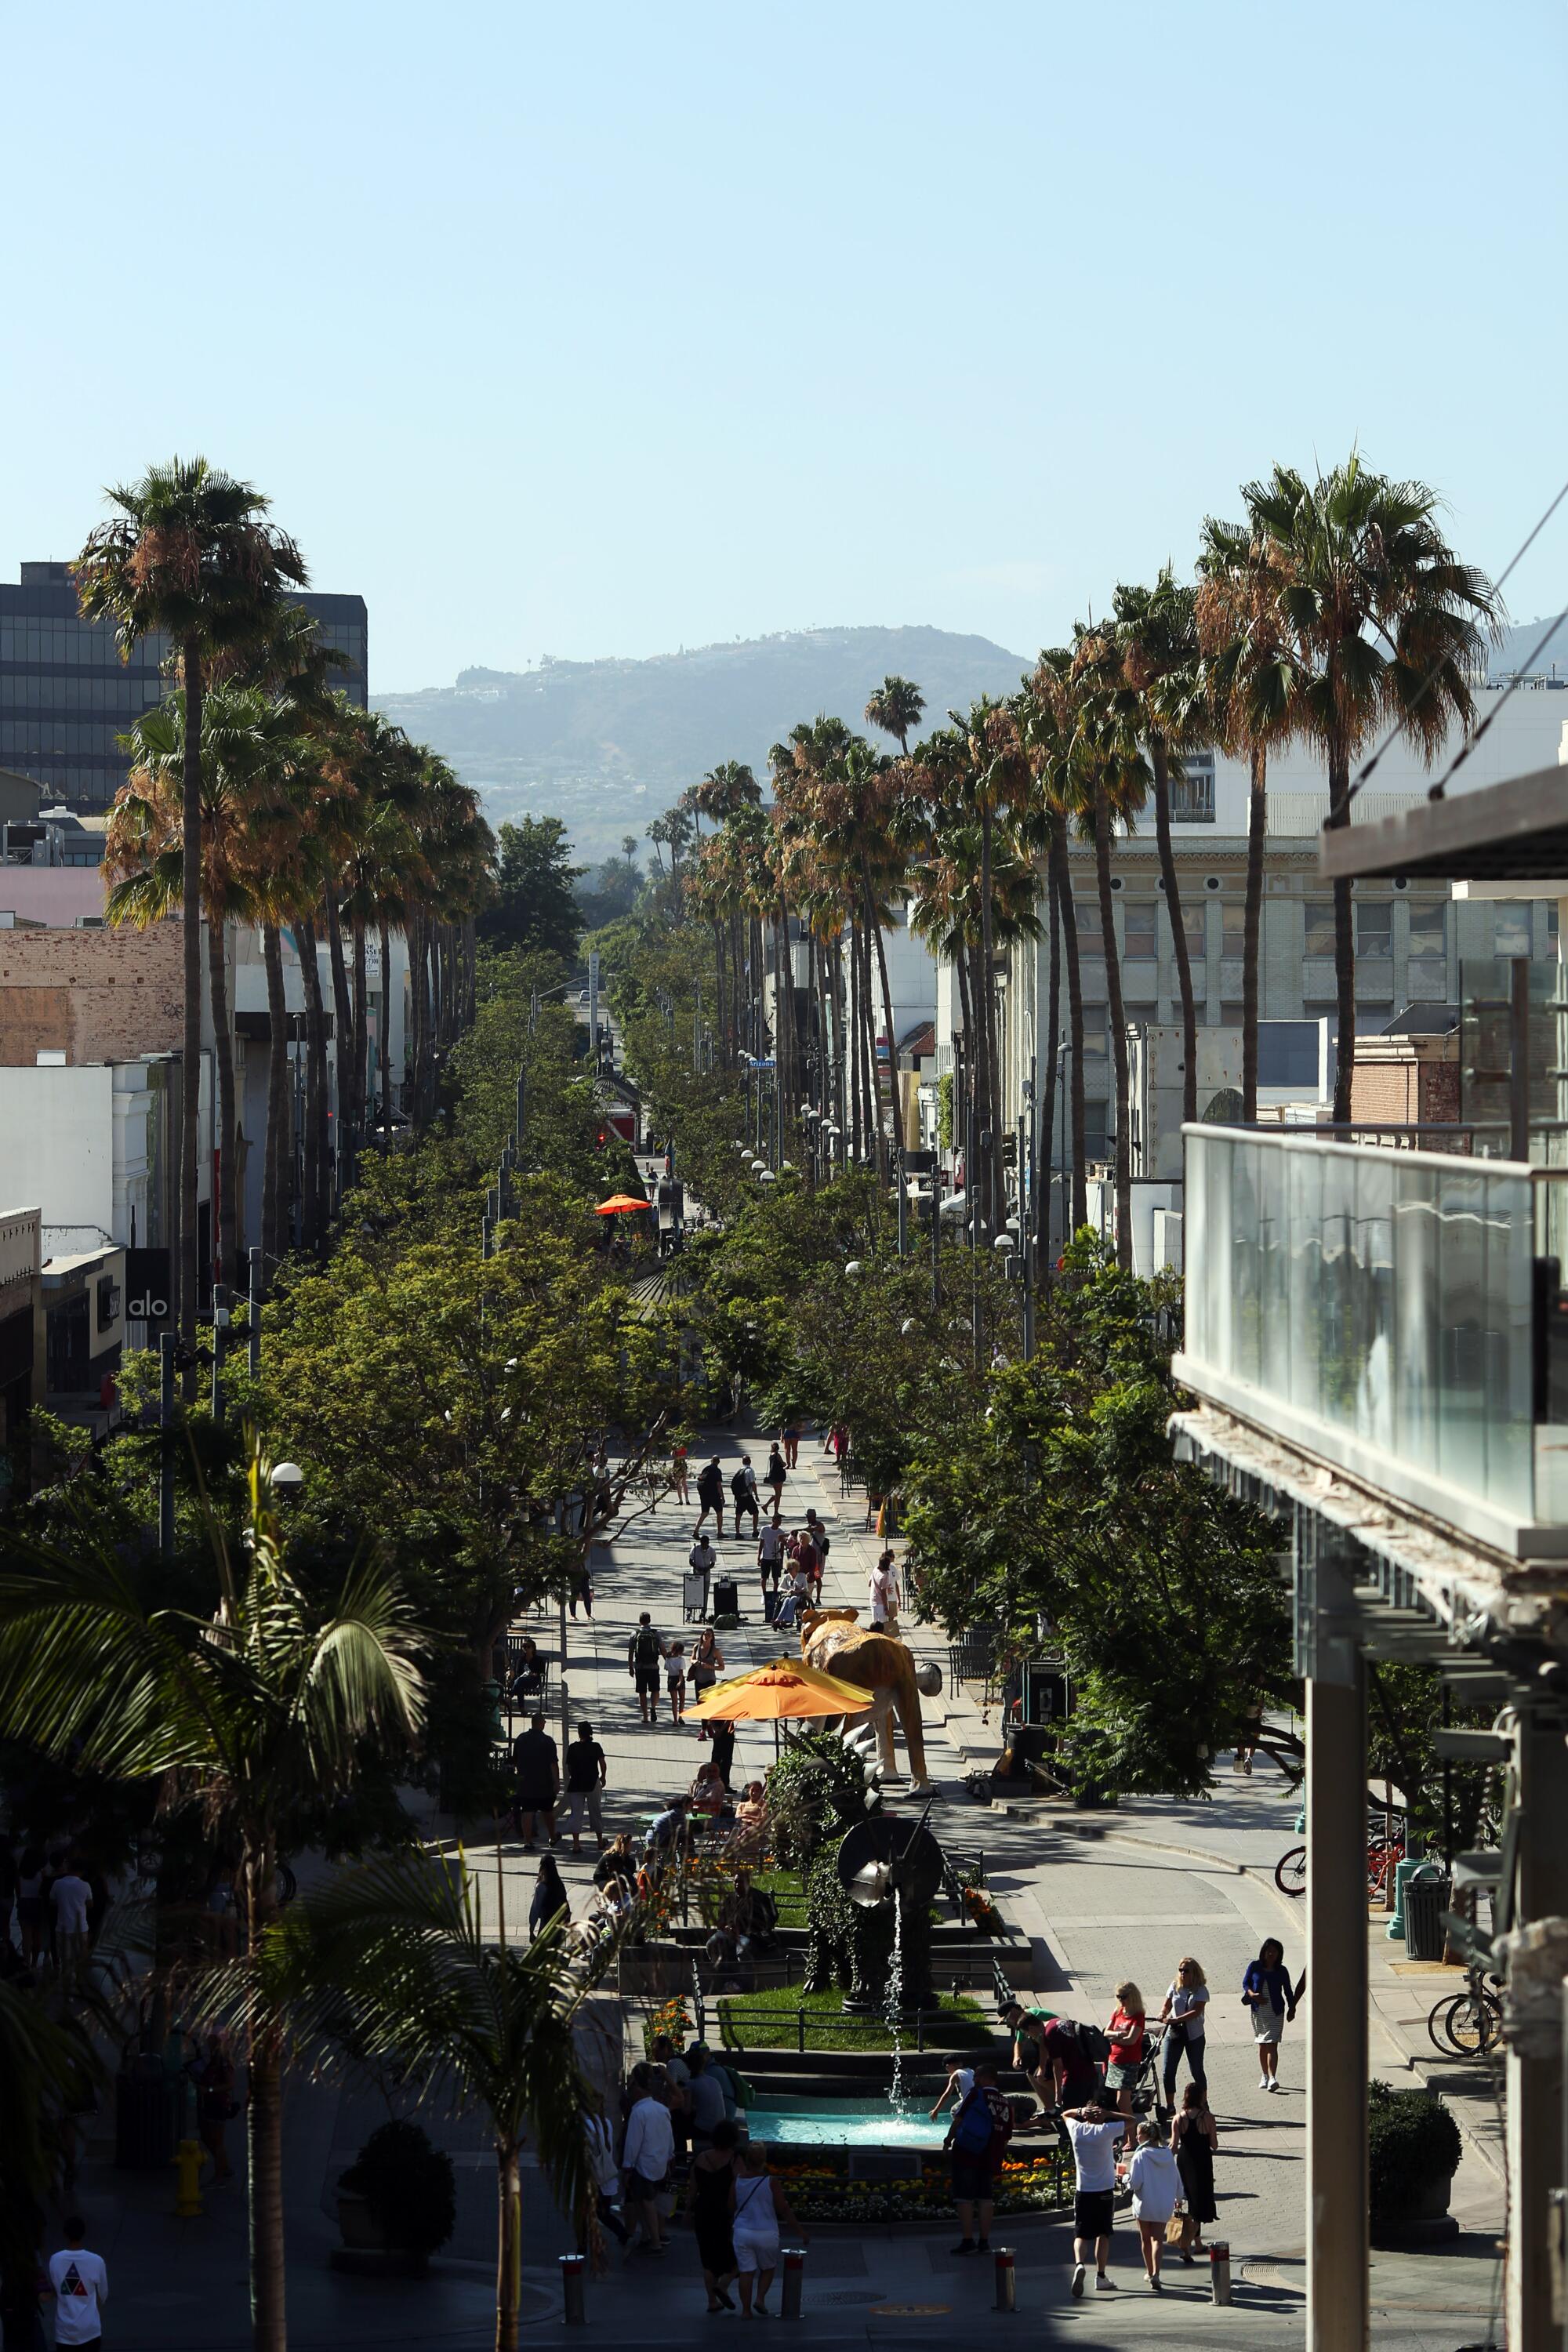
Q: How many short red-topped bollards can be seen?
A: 4